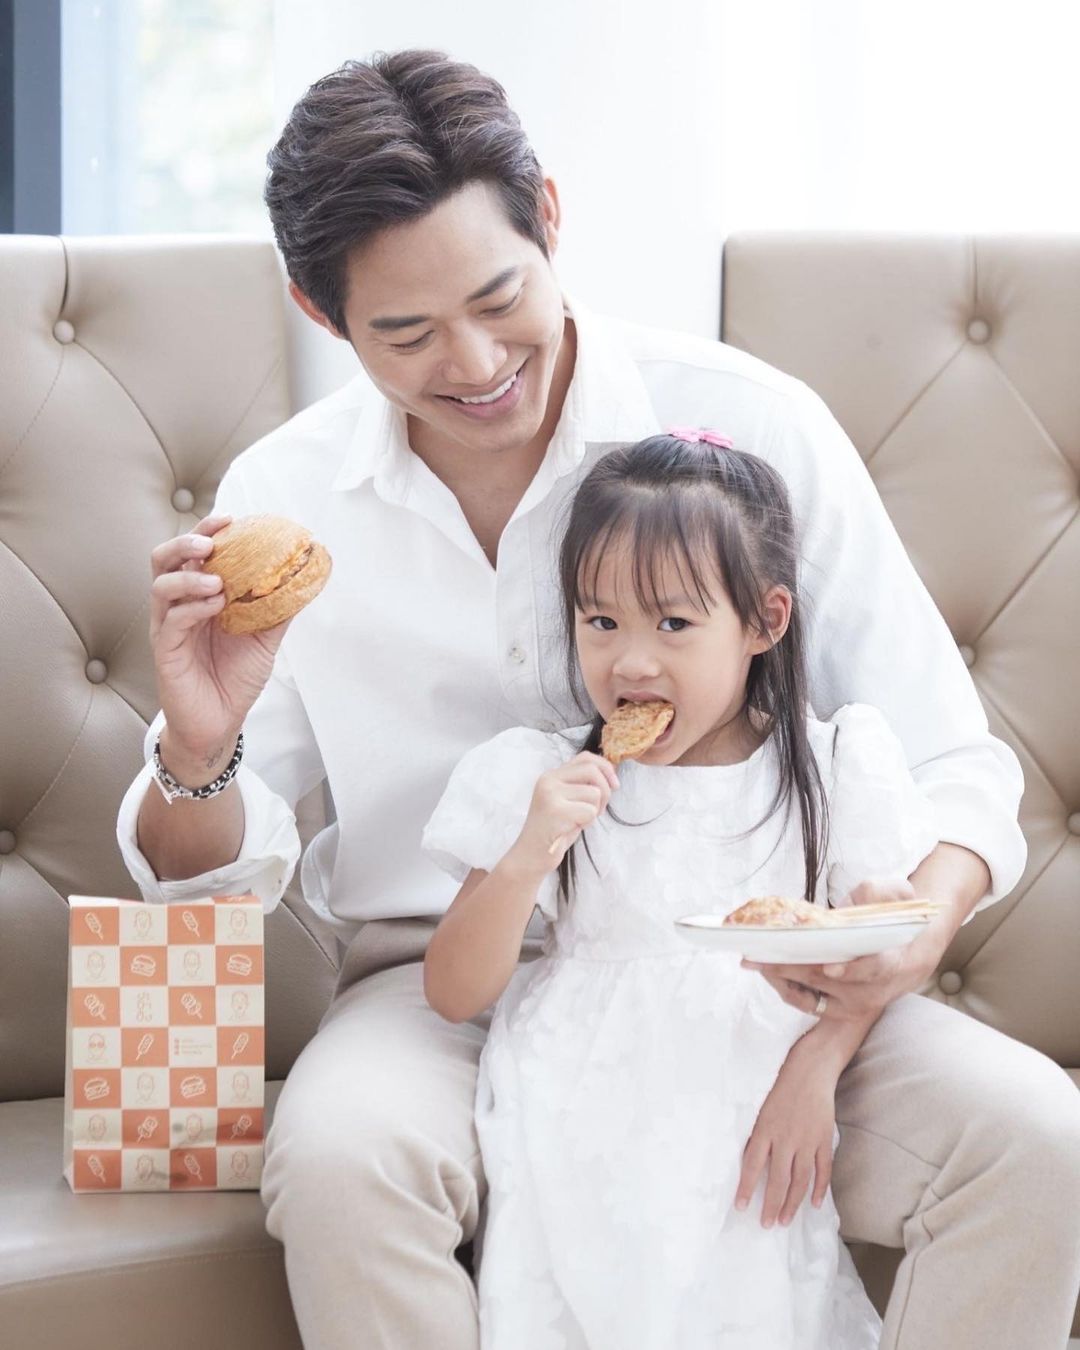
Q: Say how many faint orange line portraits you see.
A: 12